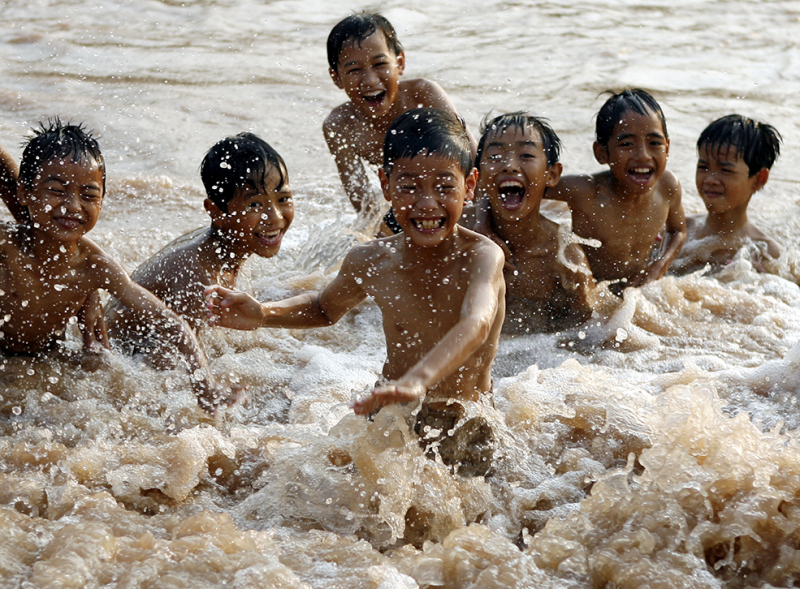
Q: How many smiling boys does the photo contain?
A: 7